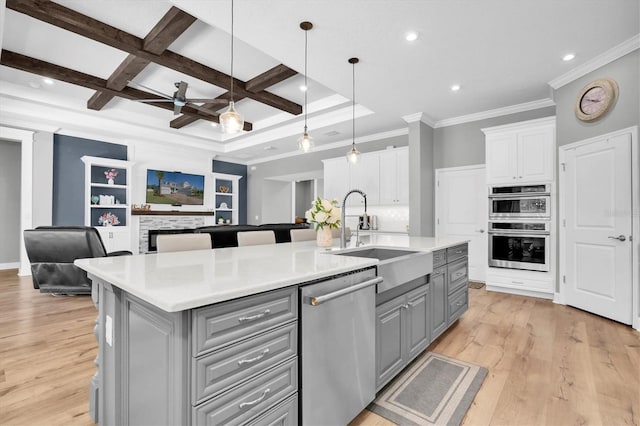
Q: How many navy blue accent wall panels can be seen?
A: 2